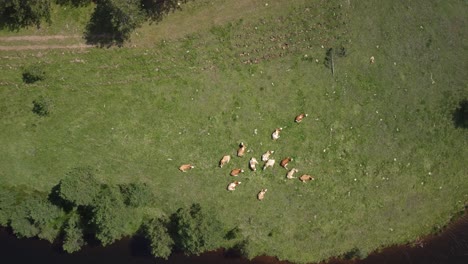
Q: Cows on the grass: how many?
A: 14